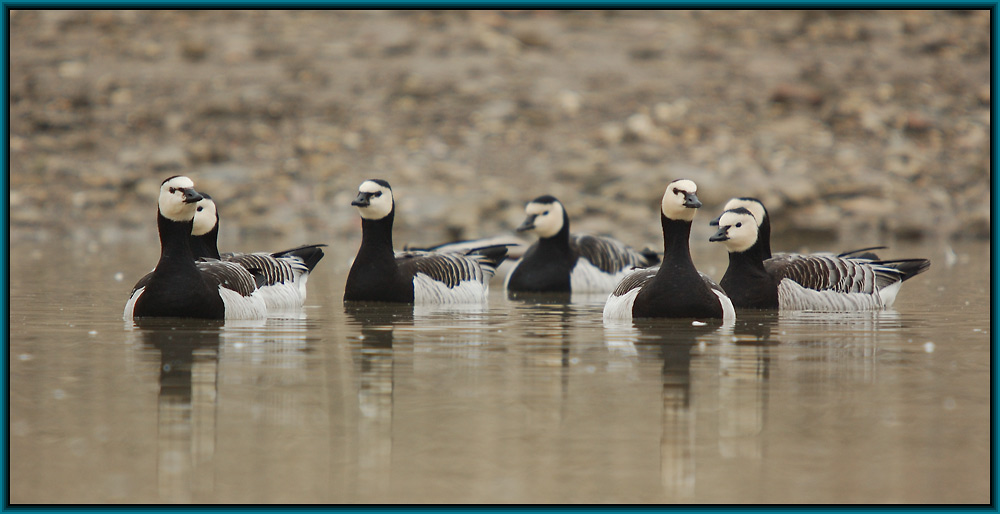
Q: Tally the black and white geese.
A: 7